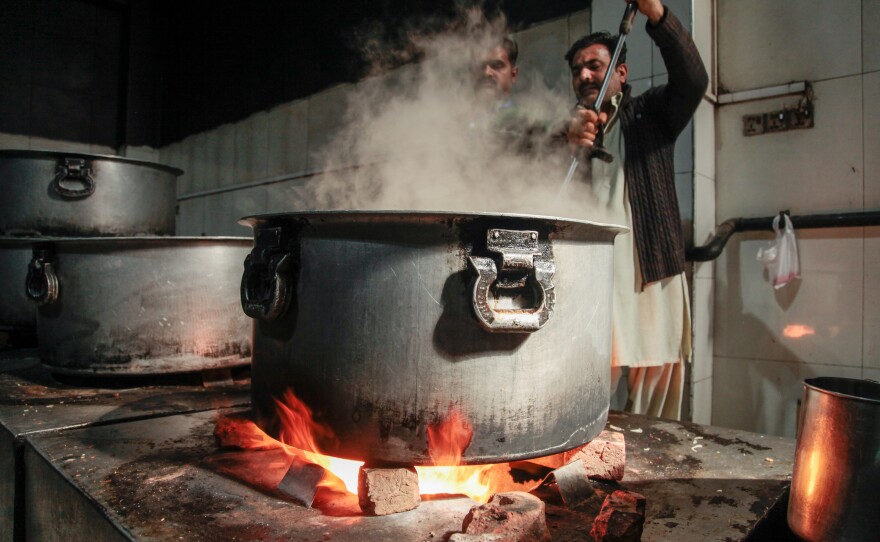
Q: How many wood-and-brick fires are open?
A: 1